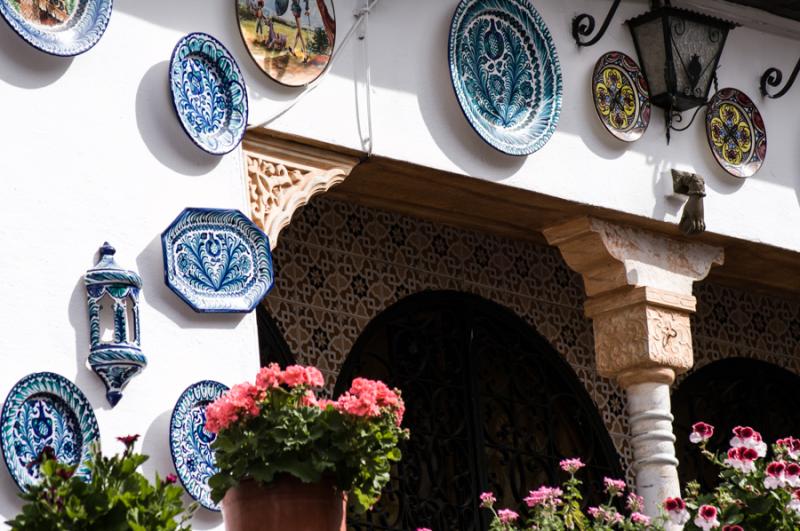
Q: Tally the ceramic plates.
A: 9